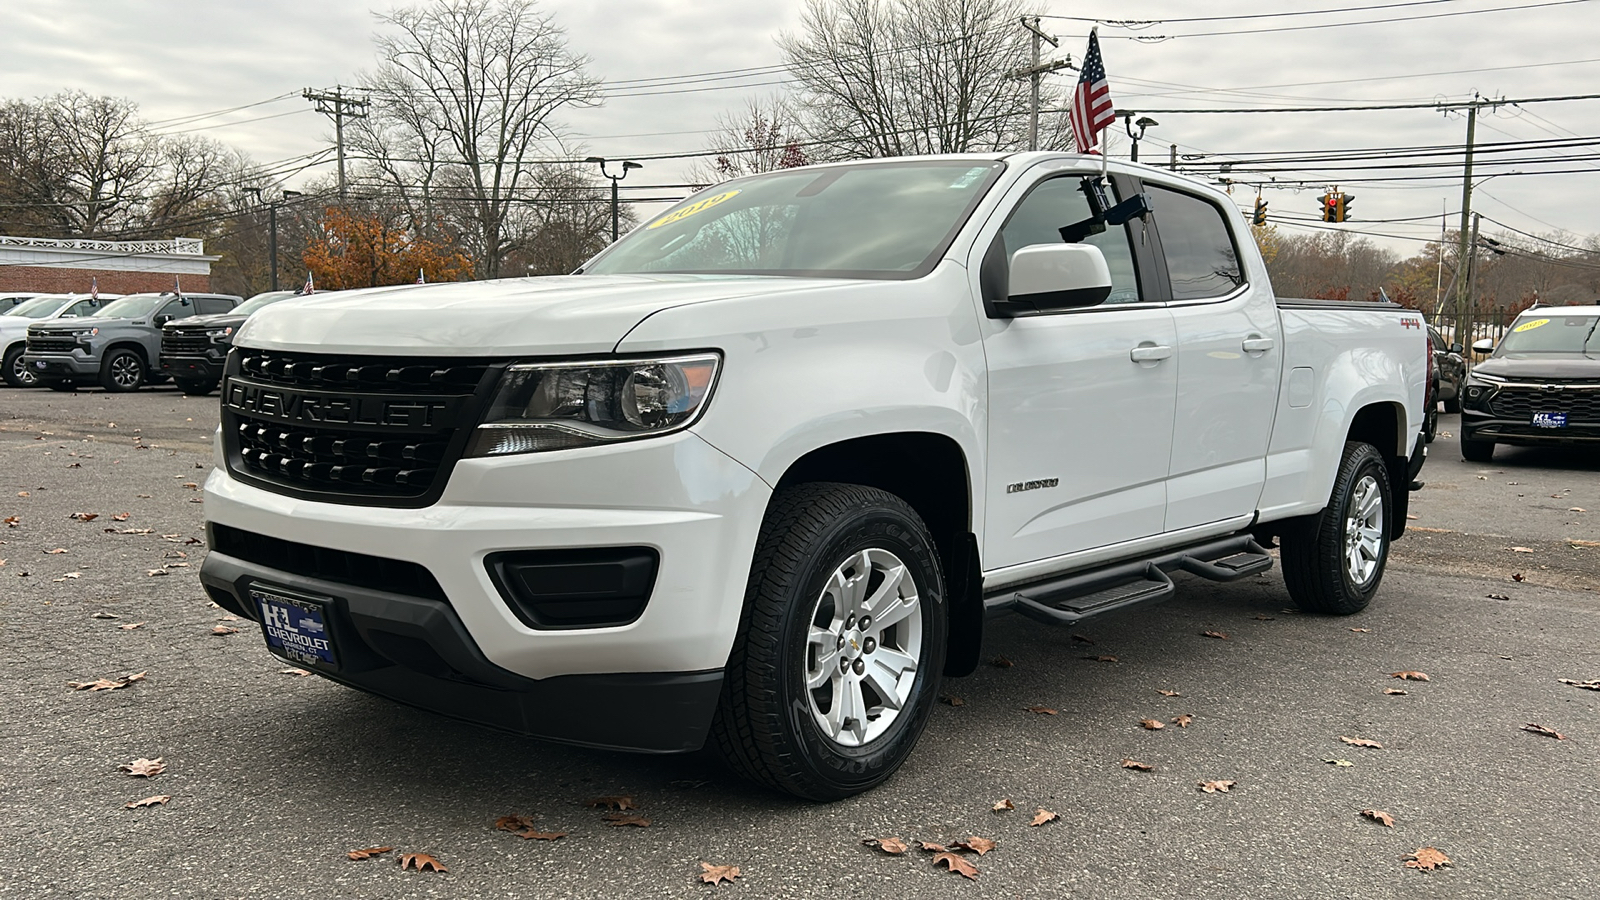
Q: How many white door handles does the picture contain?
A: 2